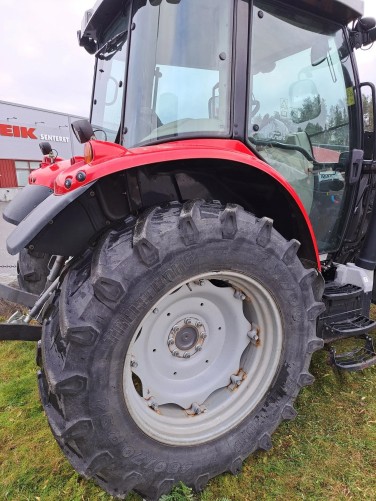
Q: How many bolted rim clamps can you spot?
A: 8